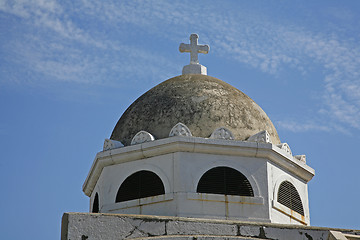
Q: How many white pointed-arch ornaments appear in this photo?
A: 7